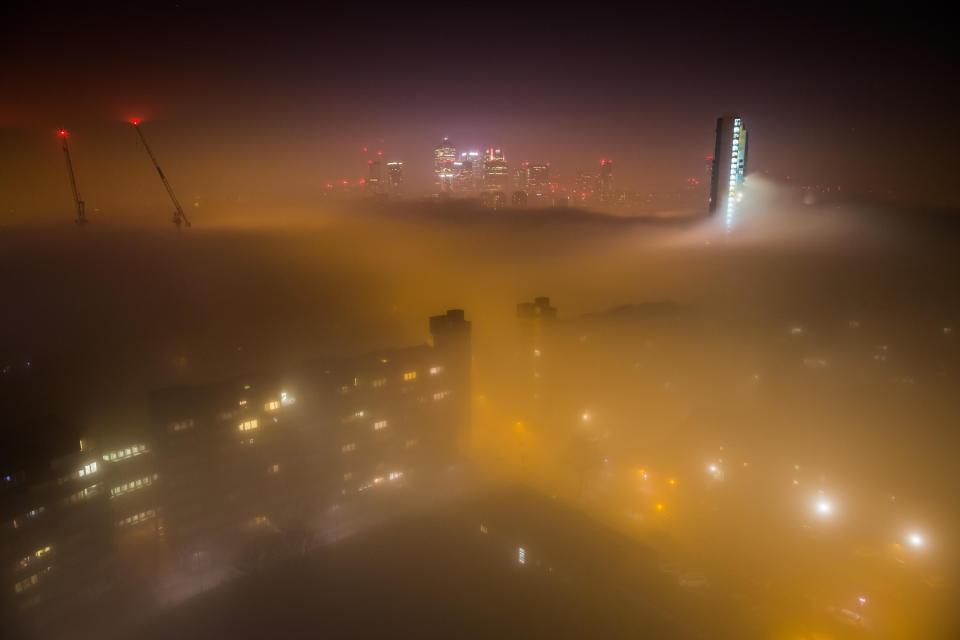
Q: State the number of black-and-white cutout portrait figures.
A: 0